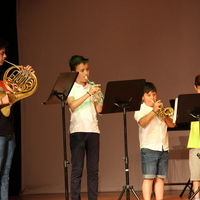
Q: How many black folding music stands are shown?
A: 3